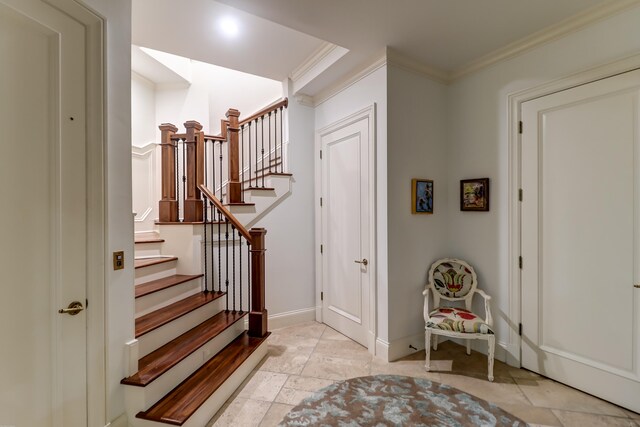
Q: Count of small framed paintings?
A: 2